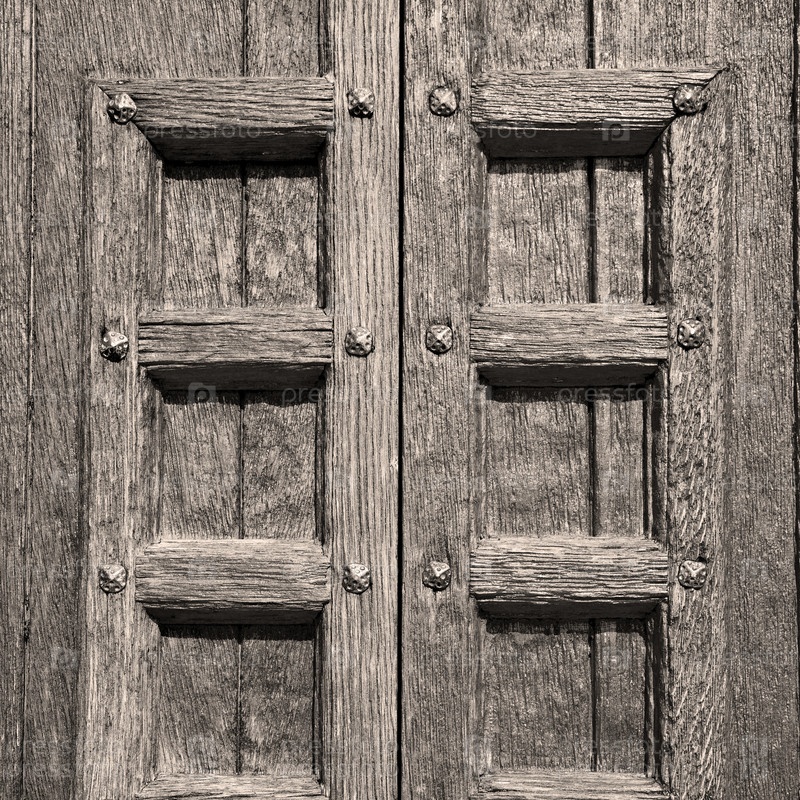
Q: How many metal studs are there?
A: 12